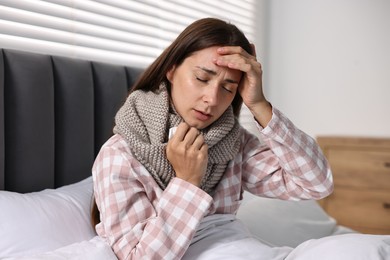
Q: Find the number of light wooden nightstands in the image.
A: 1